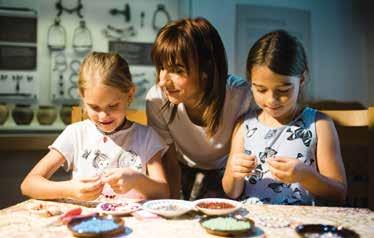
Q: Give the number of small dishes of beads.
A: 6